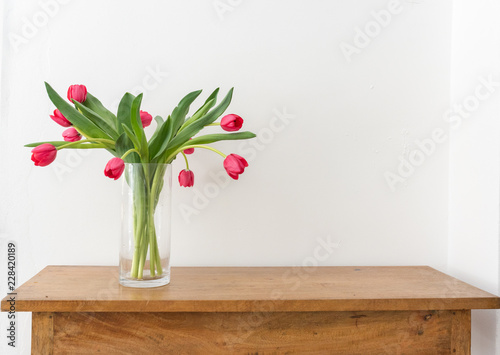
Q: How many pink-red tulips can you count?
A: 10